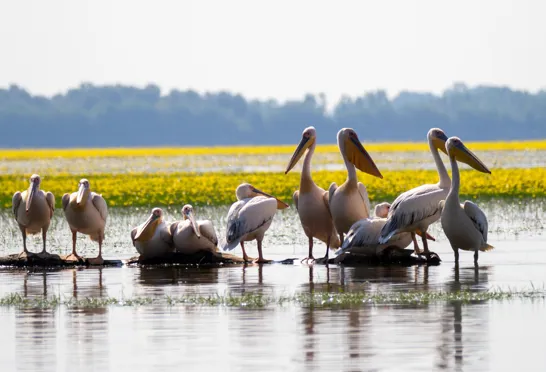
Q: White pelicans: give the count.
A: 10